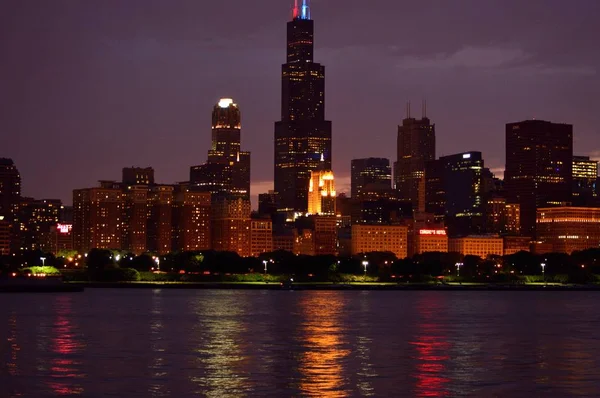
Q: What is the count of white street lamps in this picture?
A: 6